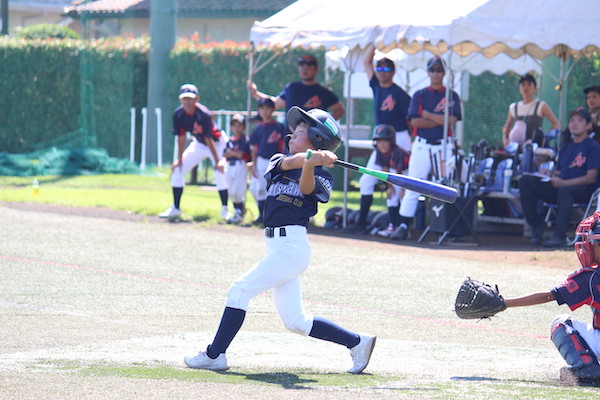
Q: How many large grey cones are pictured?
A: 0